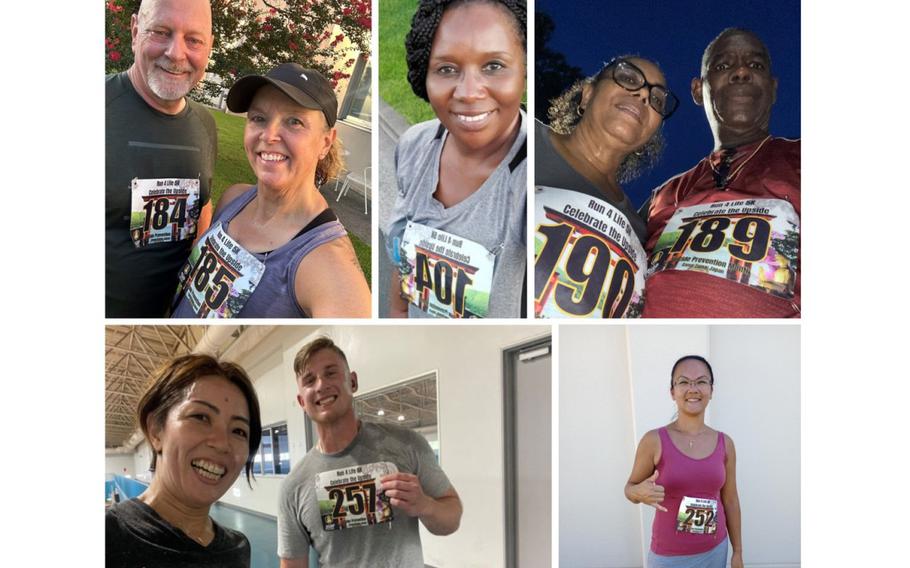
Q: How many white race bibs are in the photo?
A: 7